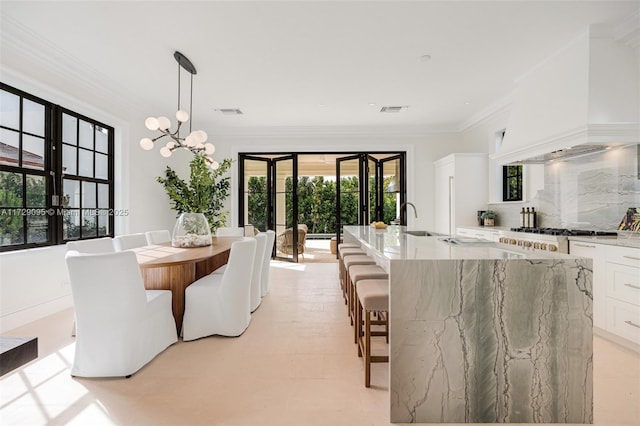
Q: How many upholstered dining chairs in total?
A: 8